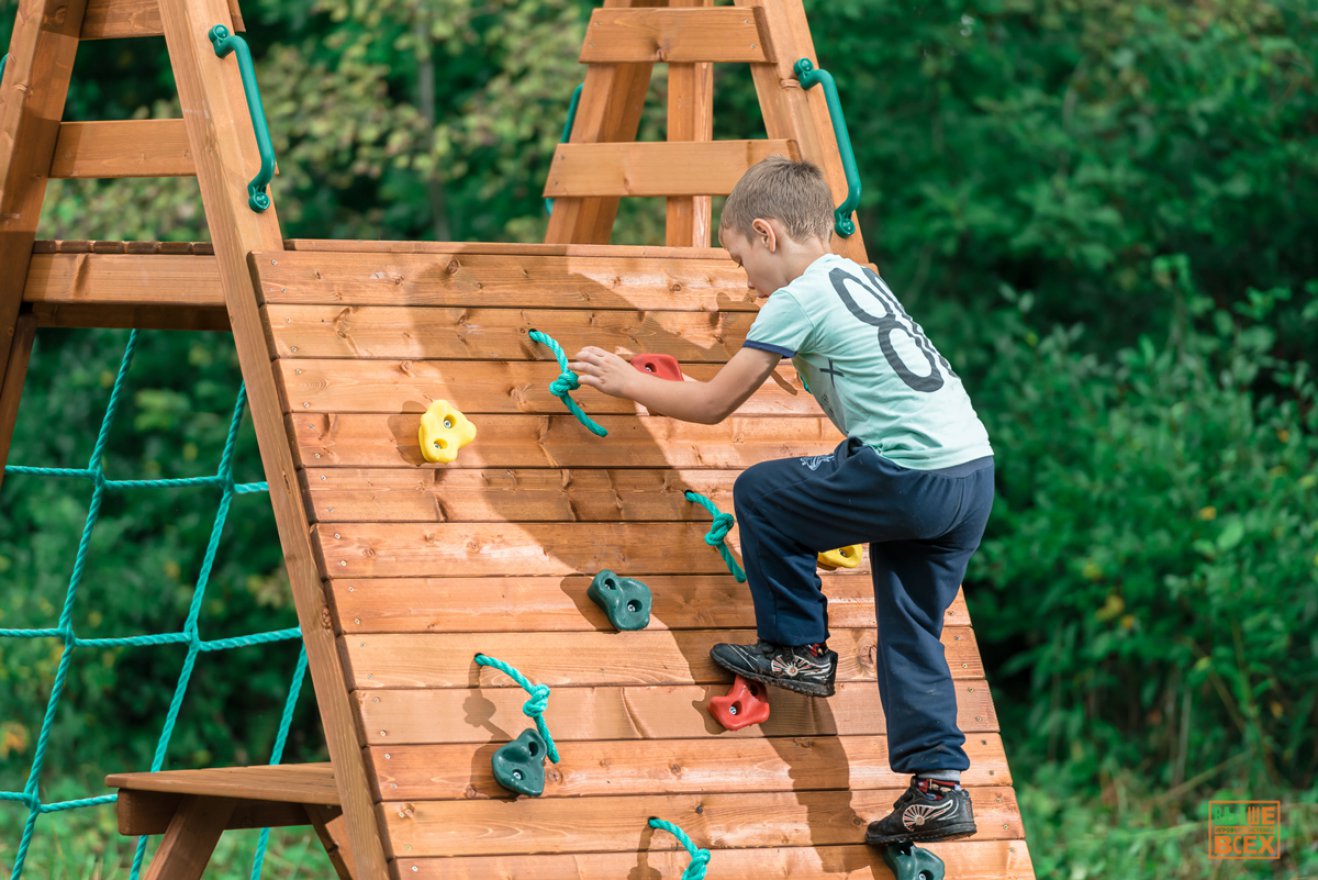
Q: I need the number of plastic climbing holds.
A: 7